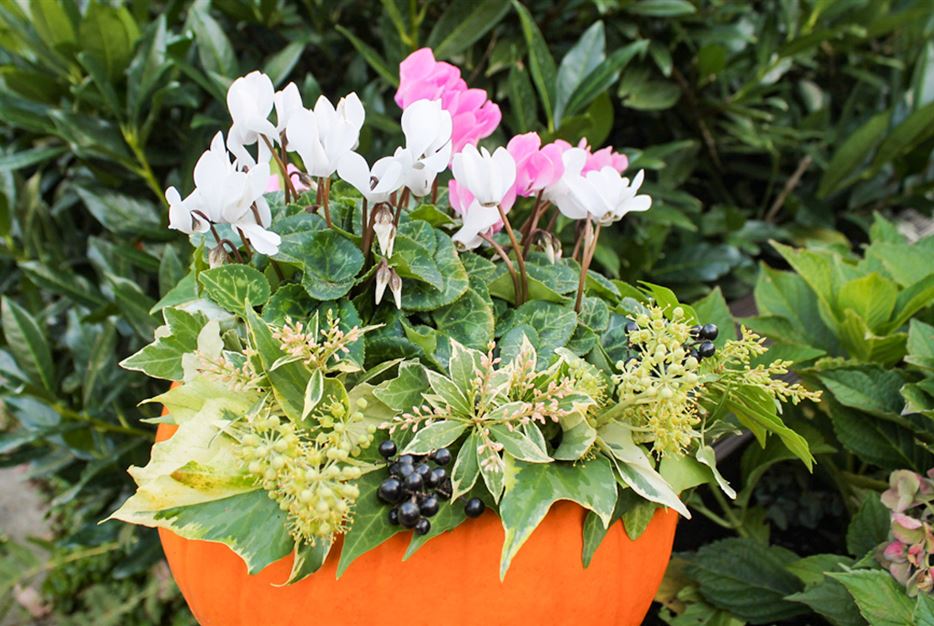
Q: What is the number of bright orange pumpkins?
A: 1